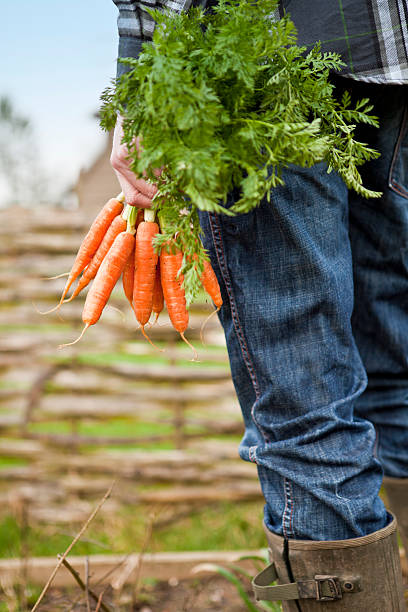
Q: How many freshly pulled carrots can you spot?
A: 8